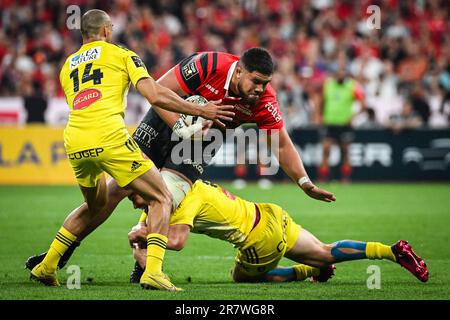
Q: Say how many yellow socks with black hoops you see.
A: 2